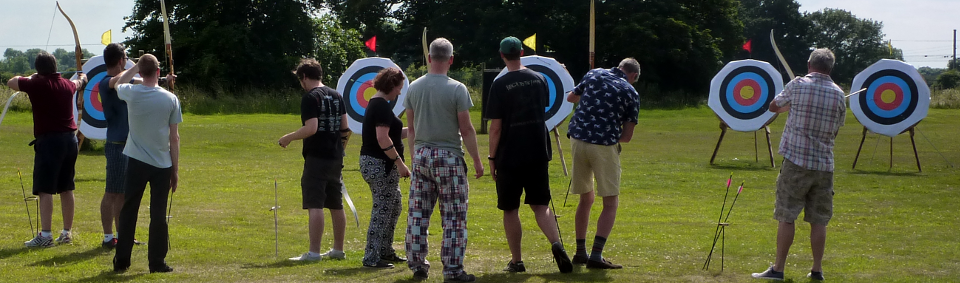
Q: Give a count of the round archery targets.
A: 5